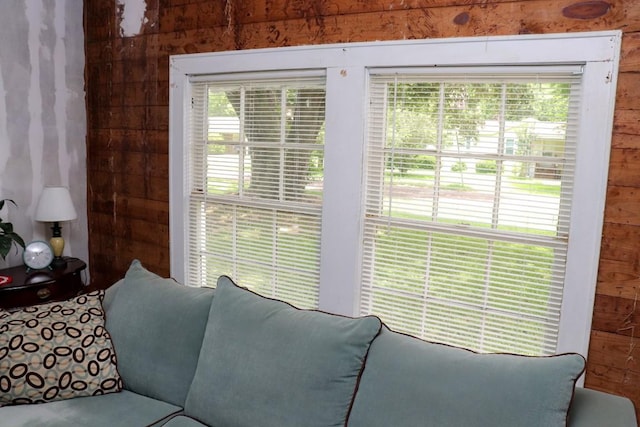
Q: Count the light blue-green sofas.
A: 1